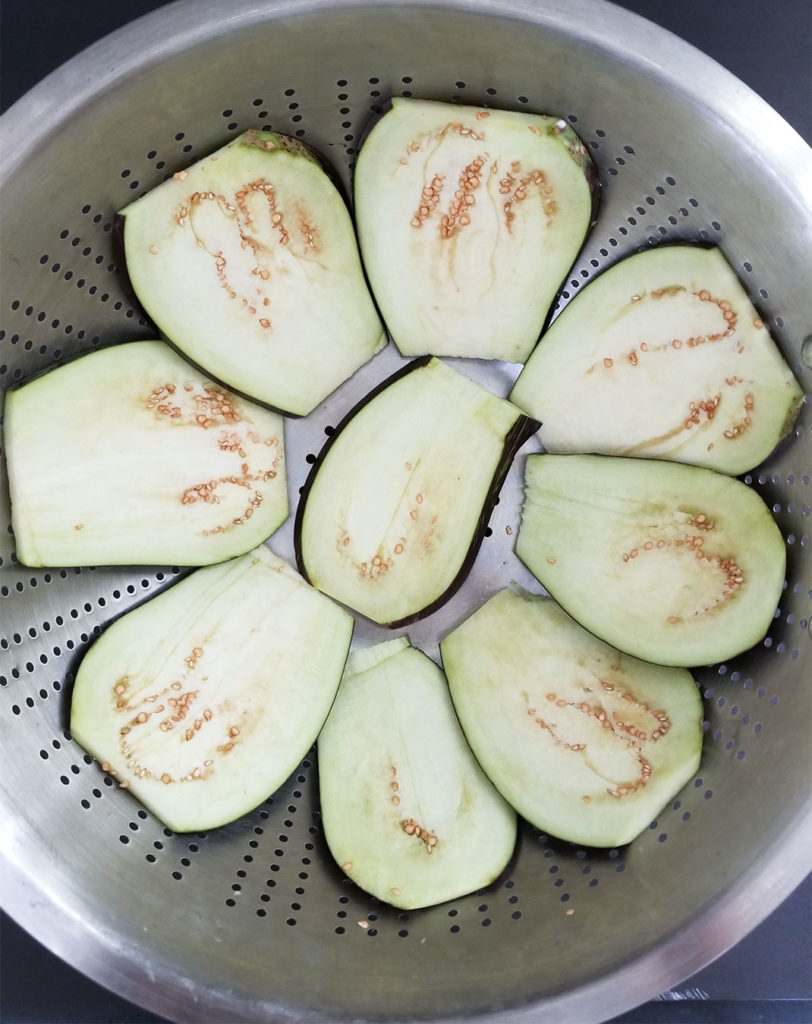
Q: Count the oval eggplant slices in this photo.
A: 9